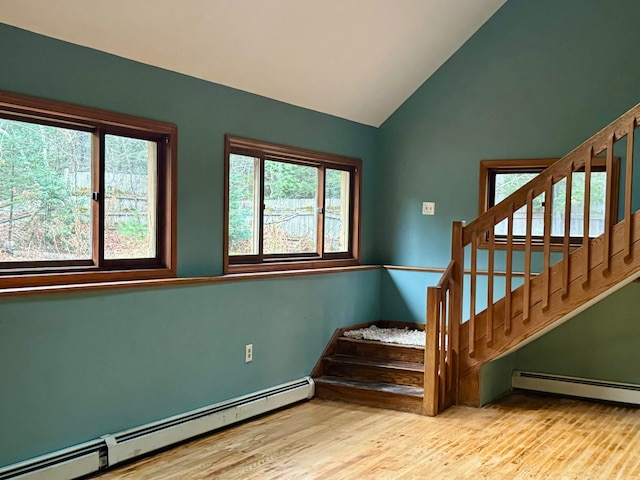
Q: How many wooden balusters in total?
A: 11